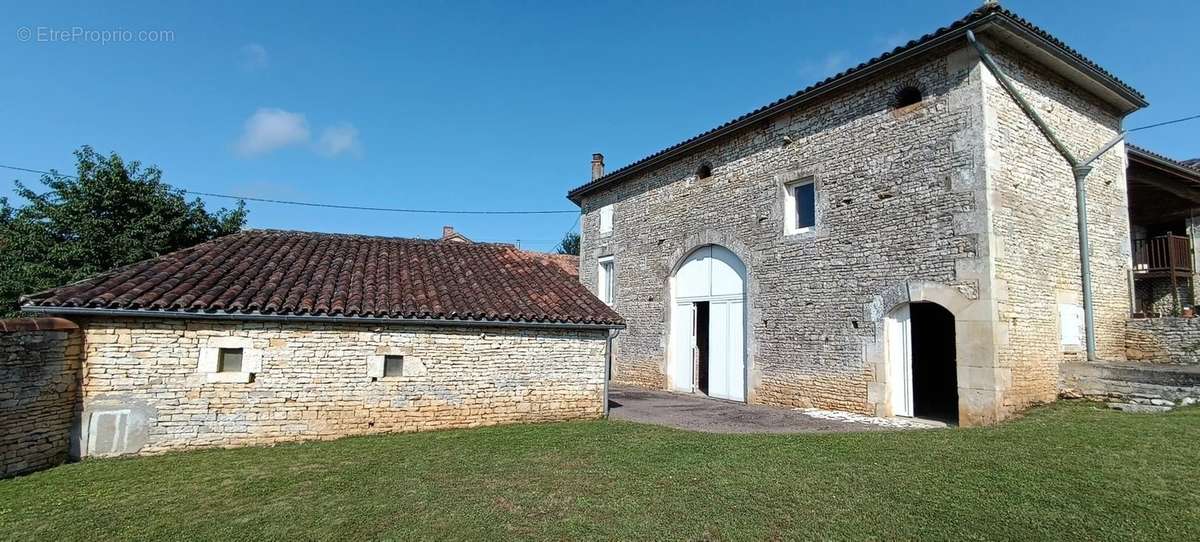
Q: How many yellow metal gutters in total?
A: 0